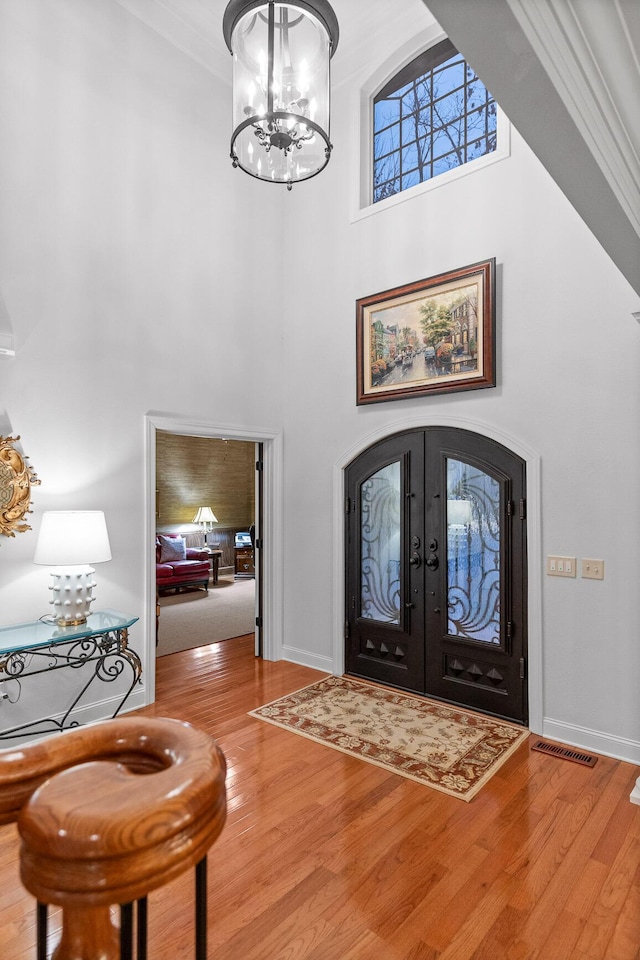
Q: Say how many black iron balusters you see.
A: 4